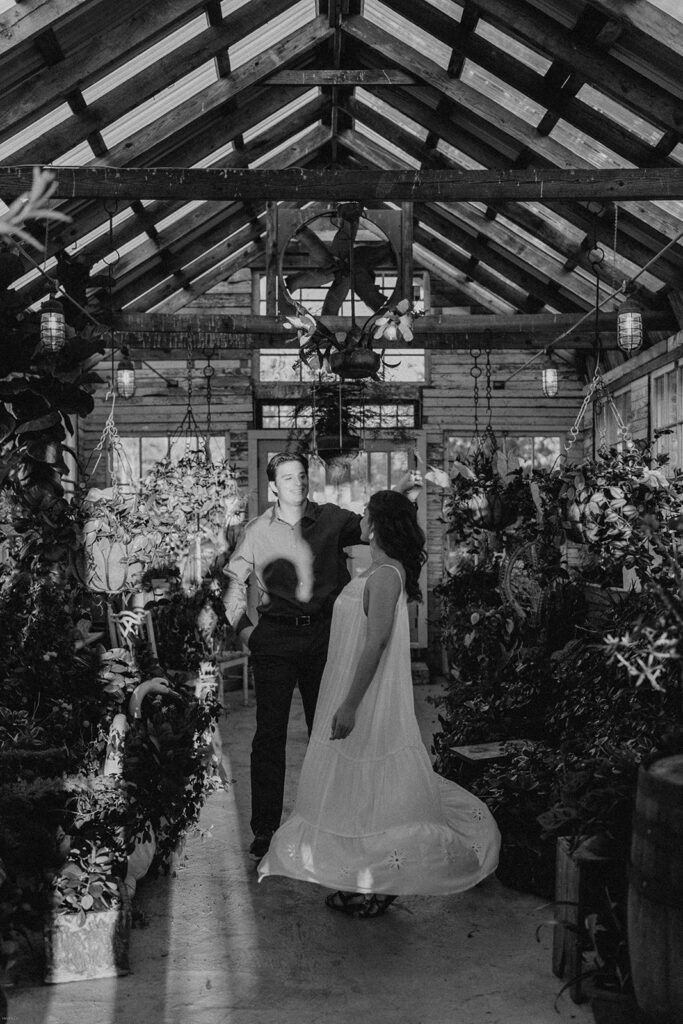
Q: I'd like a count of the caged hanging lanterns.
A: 4